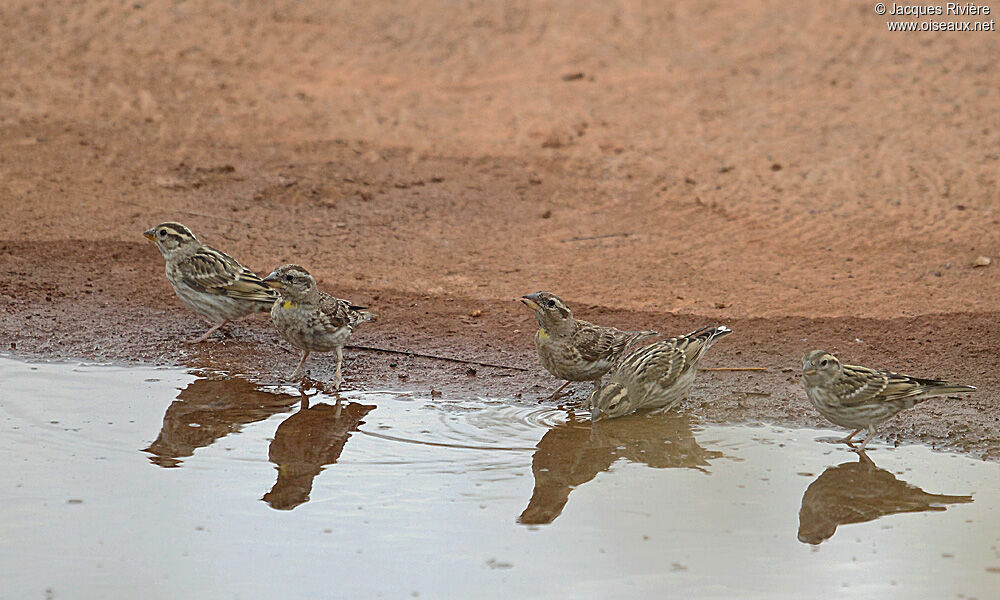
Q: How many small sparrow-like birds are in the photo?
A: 5